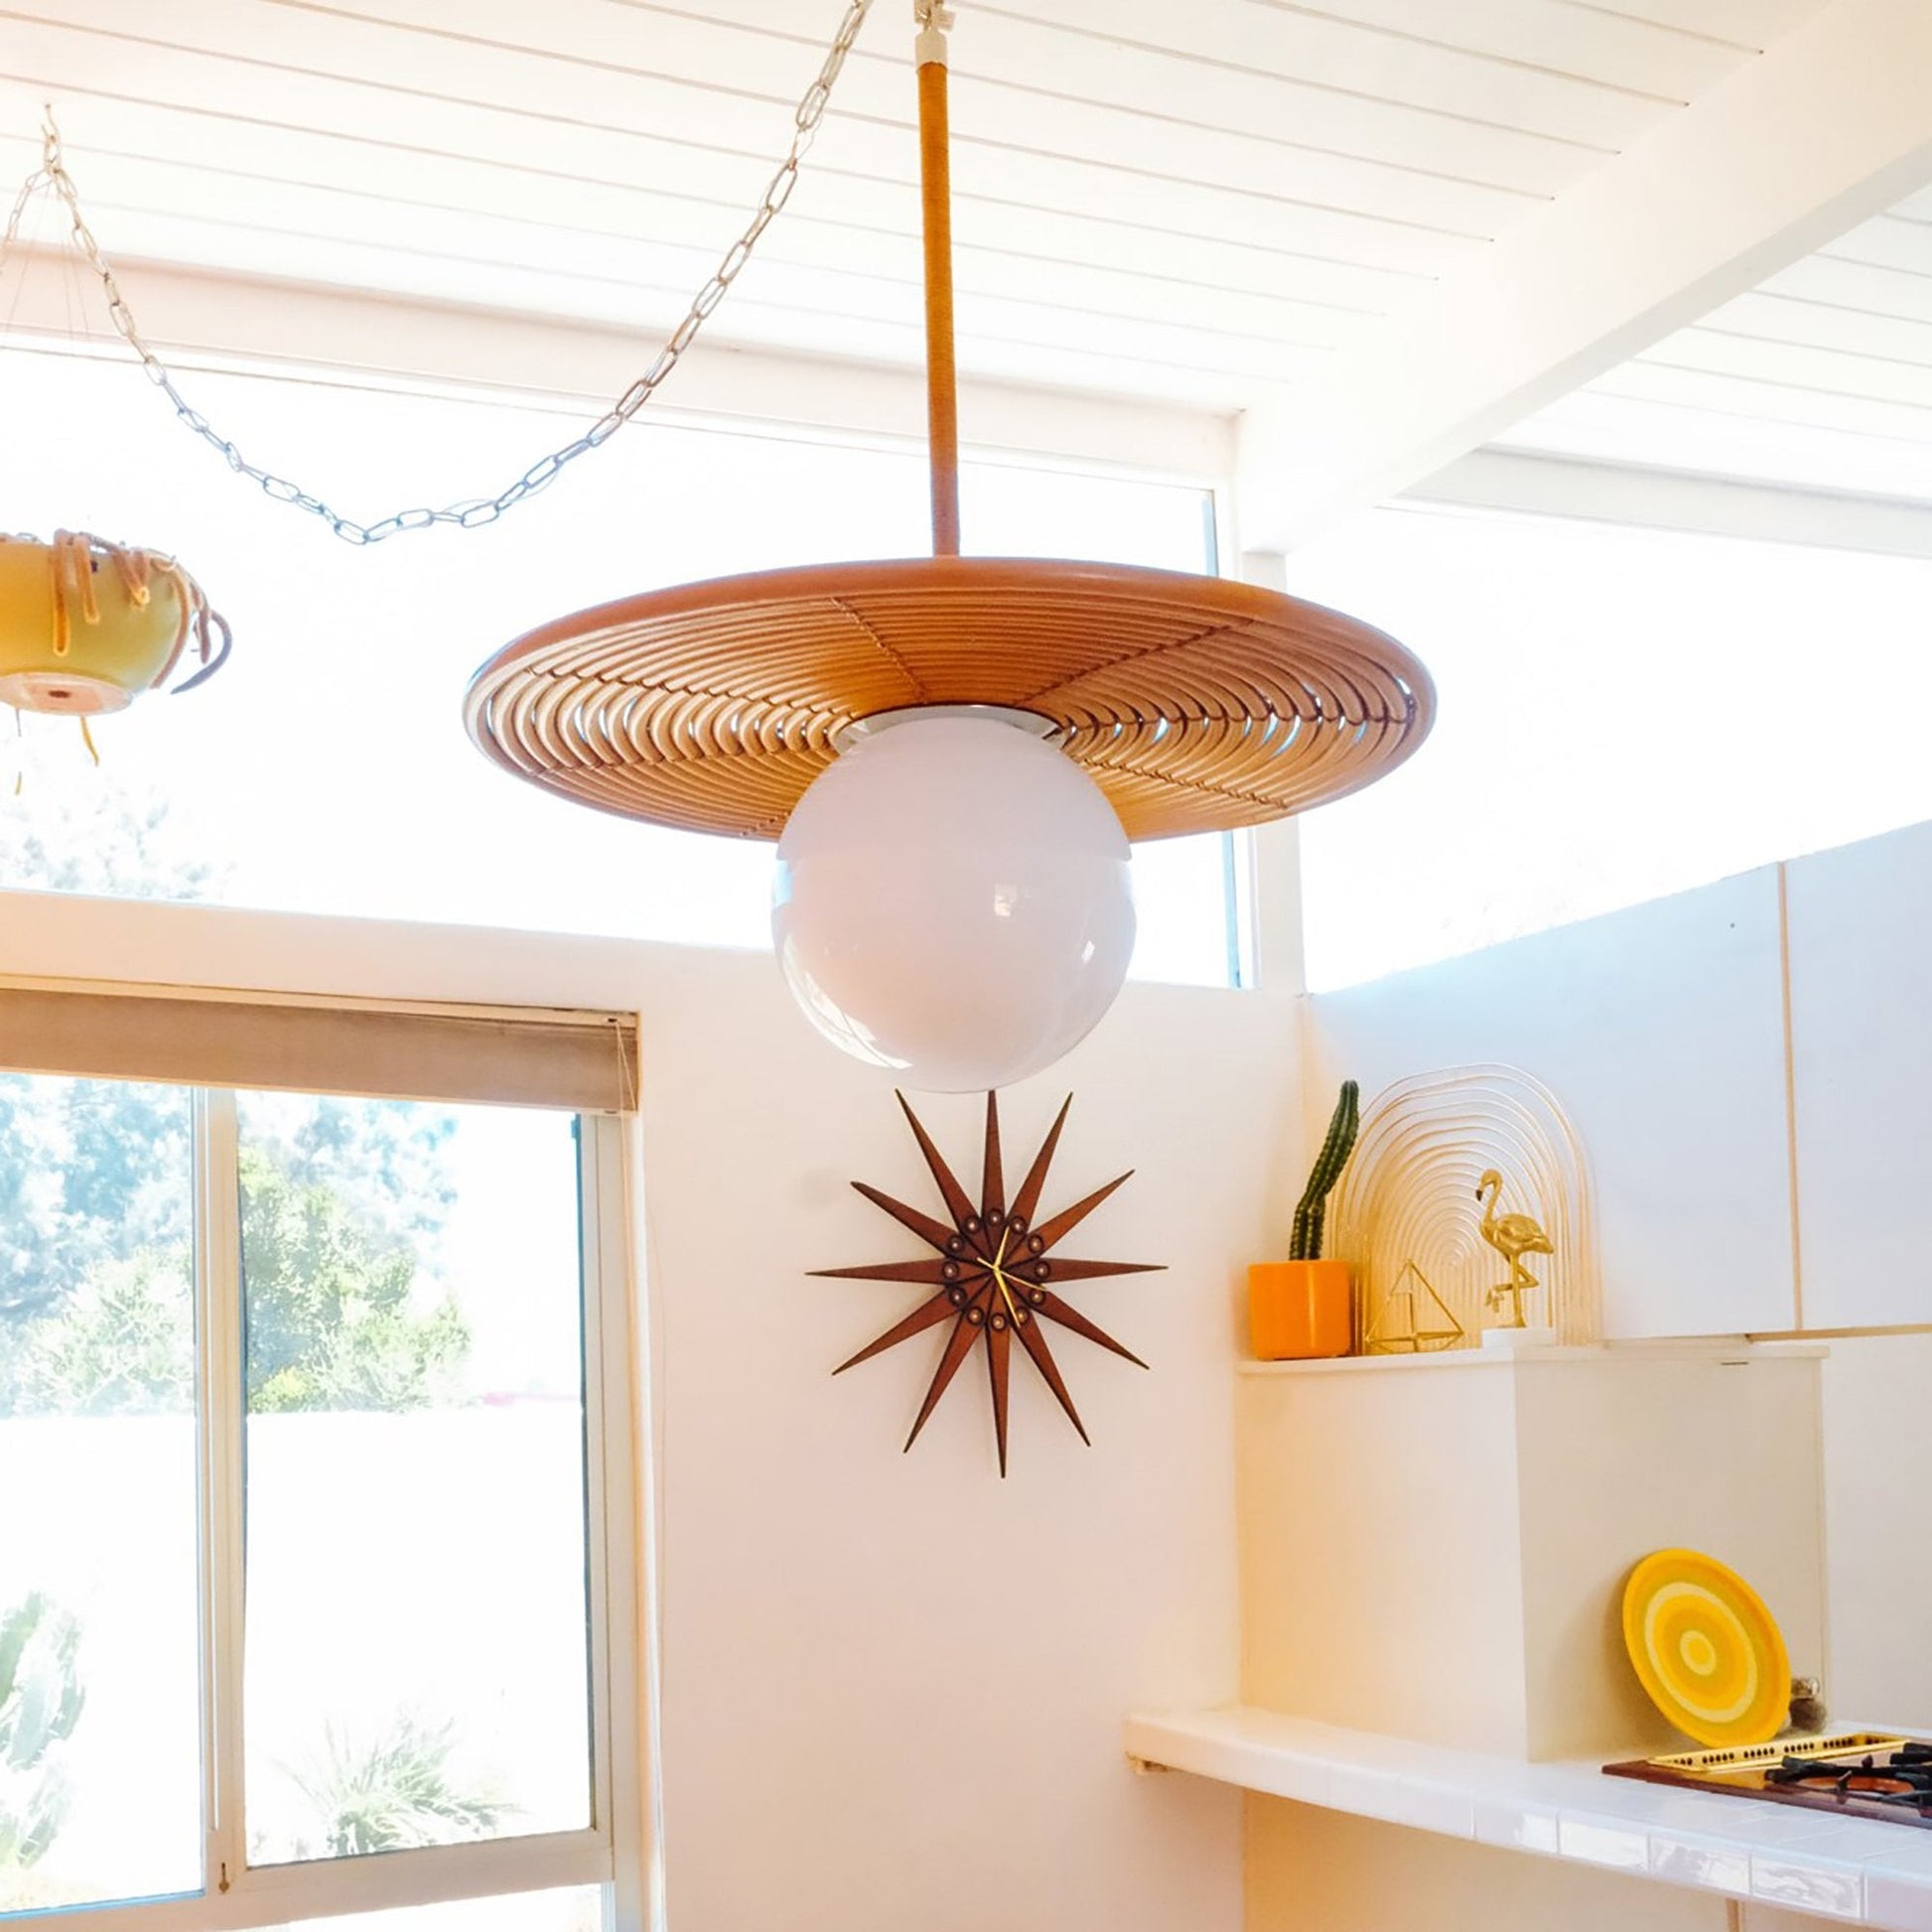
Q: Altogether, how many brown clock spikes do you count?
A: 12